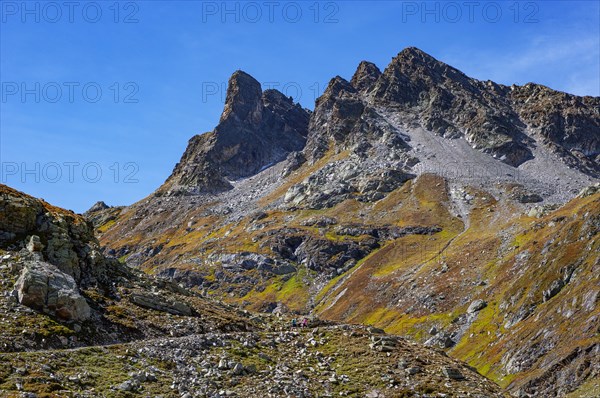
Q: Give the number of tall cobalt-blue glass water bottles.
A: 0